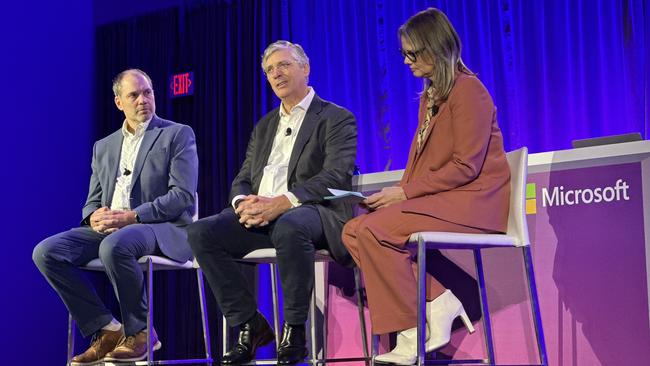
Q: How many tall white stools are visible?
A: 3